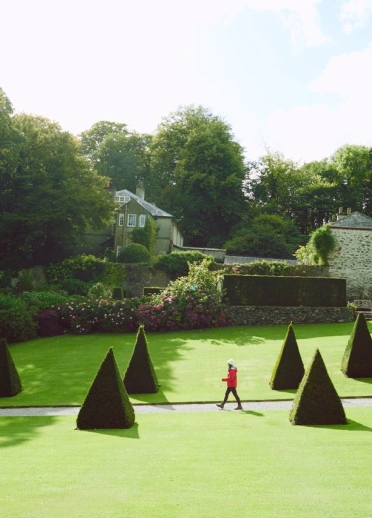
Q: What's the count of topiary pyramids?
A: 6